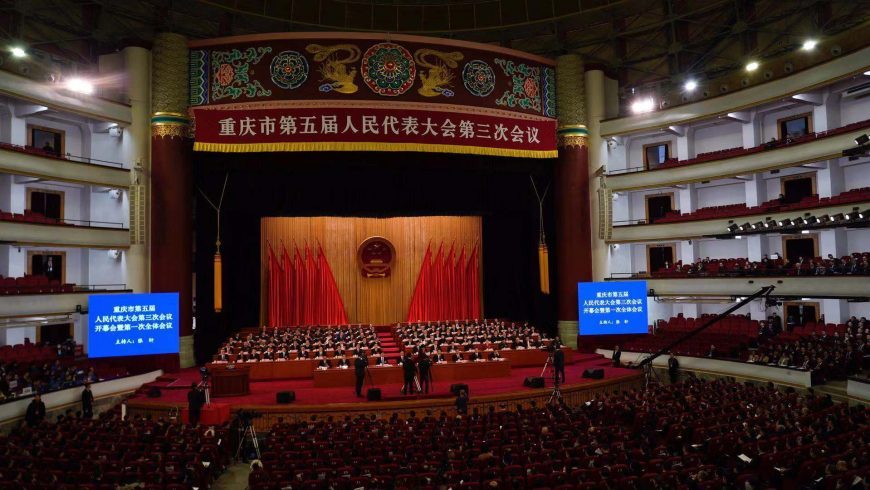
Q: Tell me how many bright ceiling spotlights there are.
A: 6